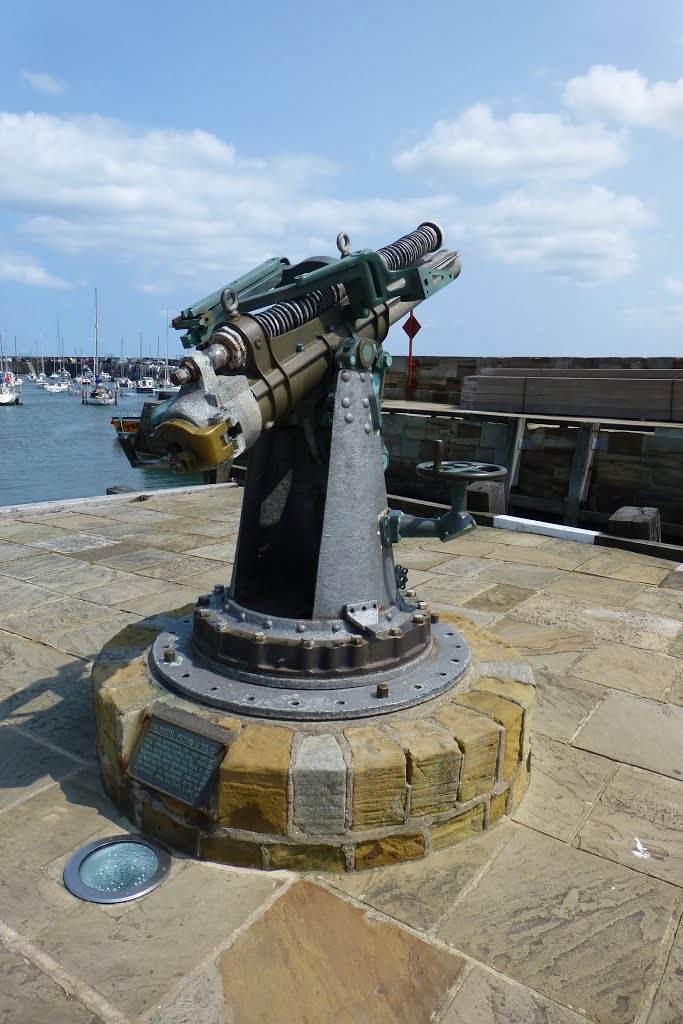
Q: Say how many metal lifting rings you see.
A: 2